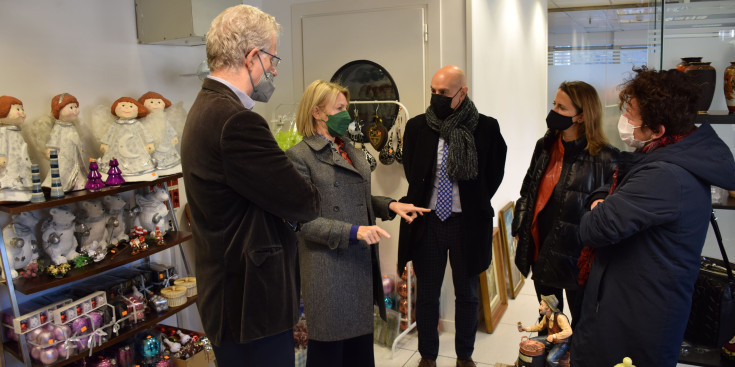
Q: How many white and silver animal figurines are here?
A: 5